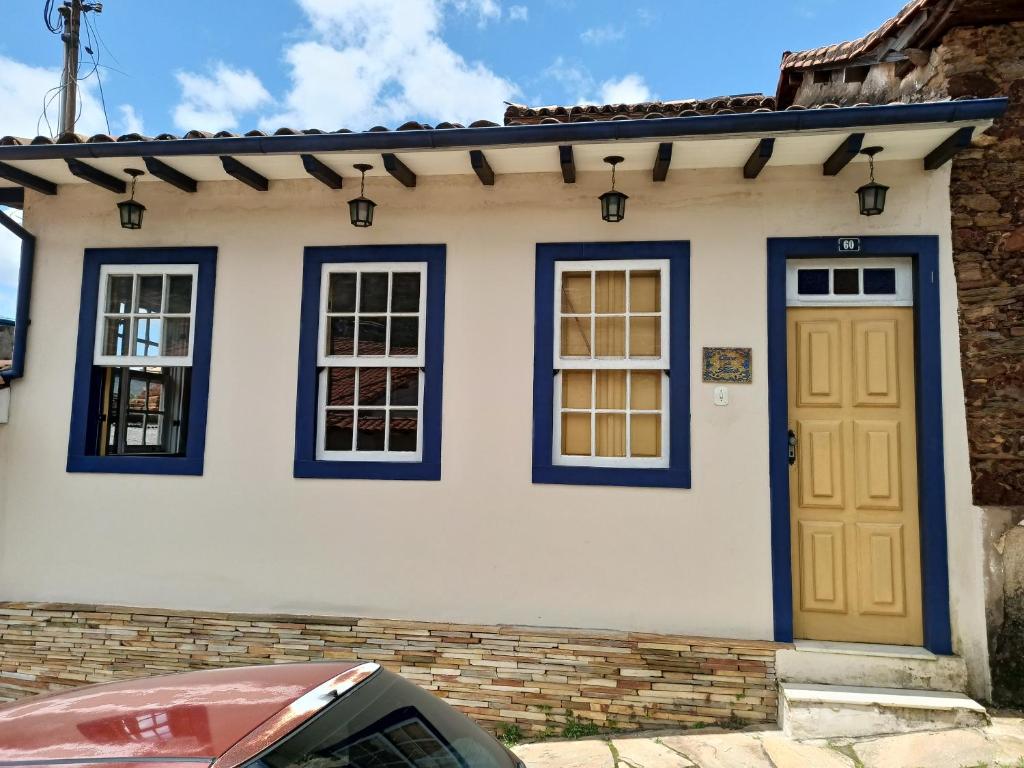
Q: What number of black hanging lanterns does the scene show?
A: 4